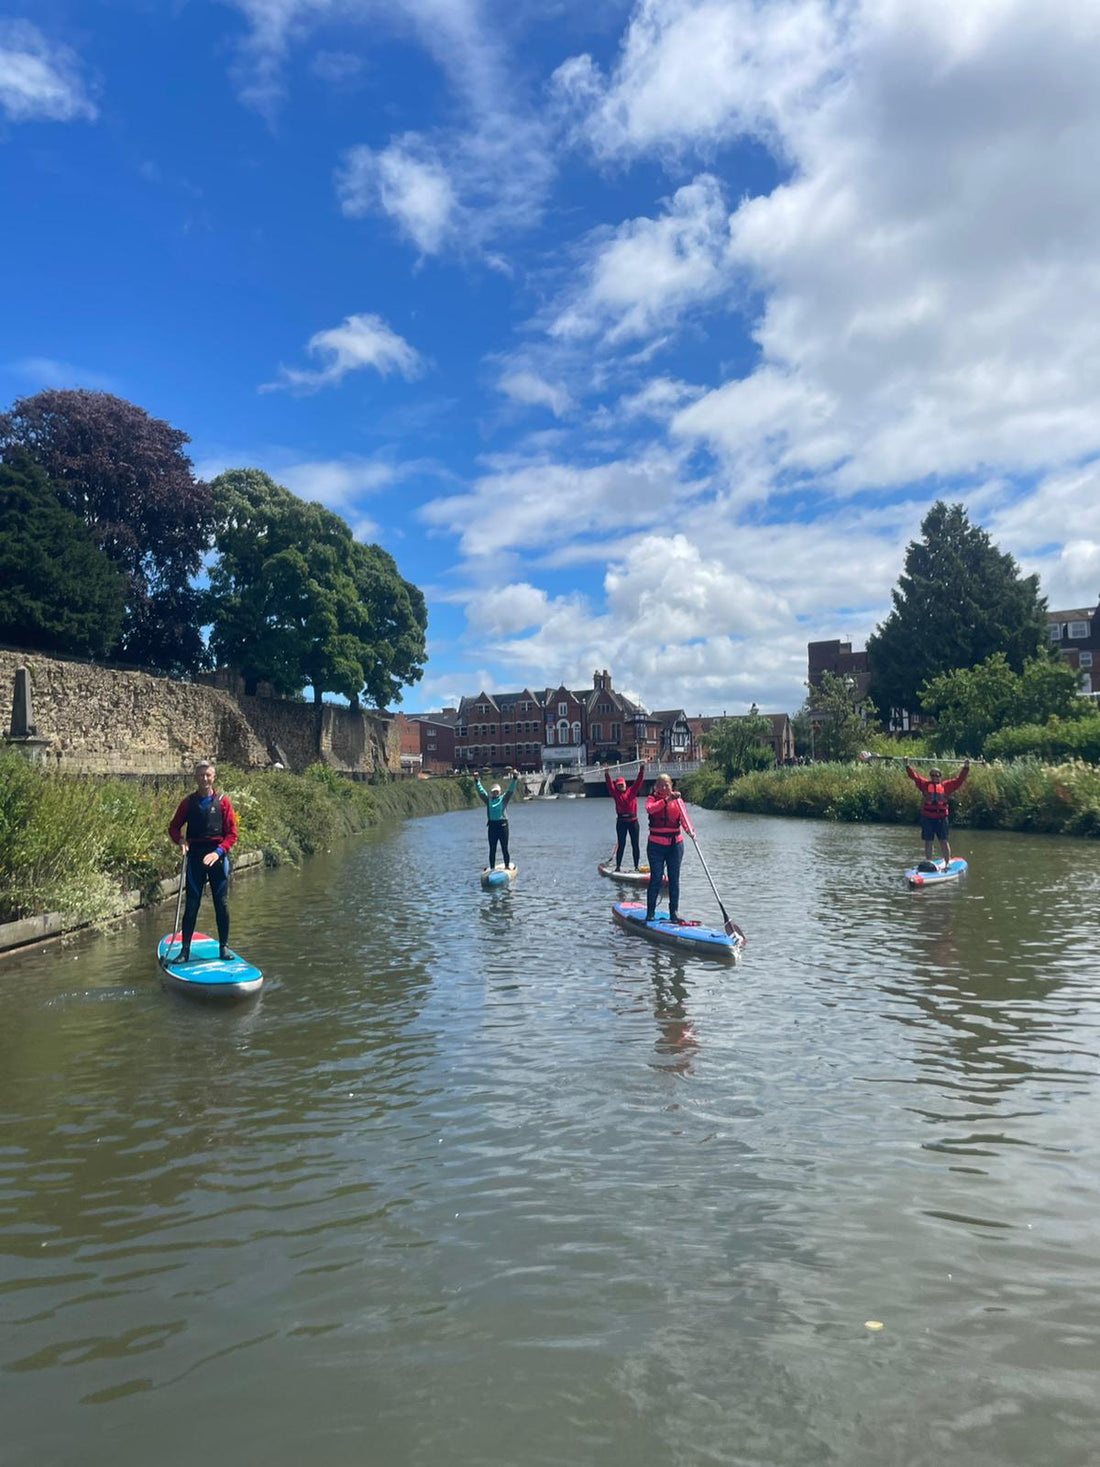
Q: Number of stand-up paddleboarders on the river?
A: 5